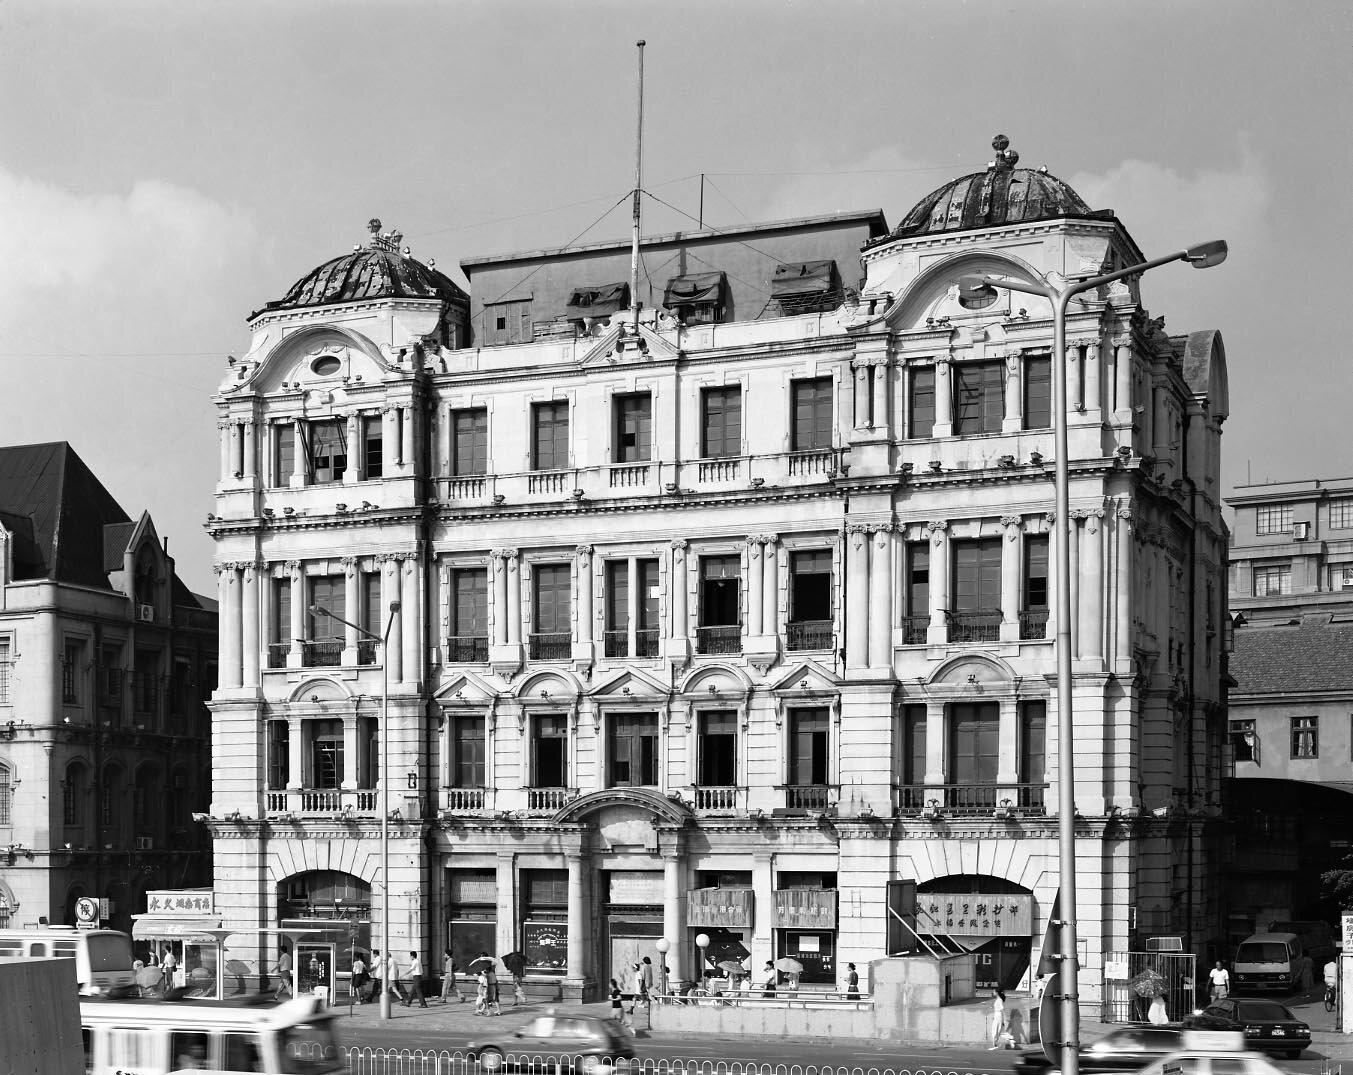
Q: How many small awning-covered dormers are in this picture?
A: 3